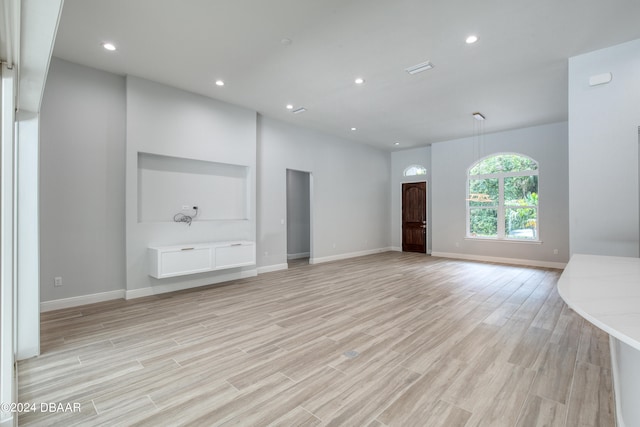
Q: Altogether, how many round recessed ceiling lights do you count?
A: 7